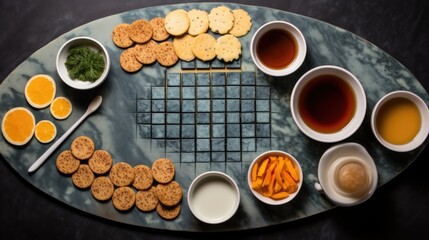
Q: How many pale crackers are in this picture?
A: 7